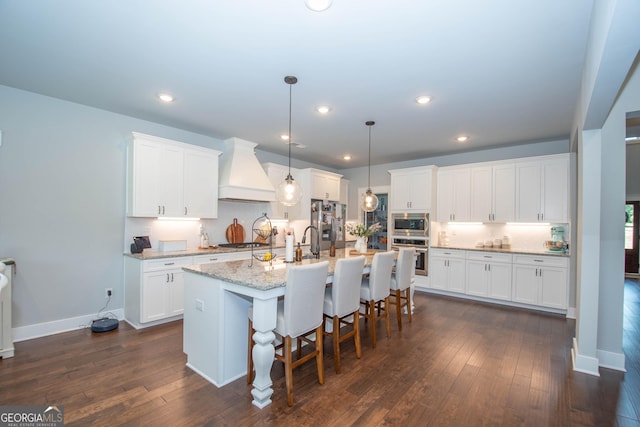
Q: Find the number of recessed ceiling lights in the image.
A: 7